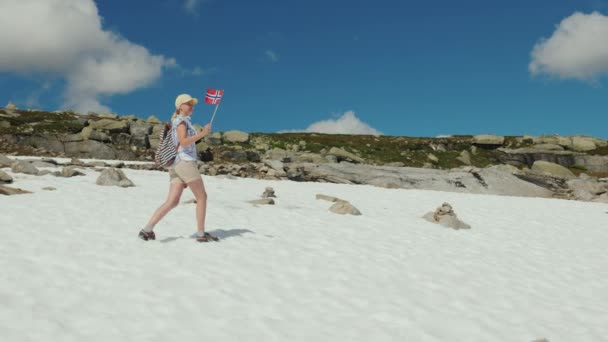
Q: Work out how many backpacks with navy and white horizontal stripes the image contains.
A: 1